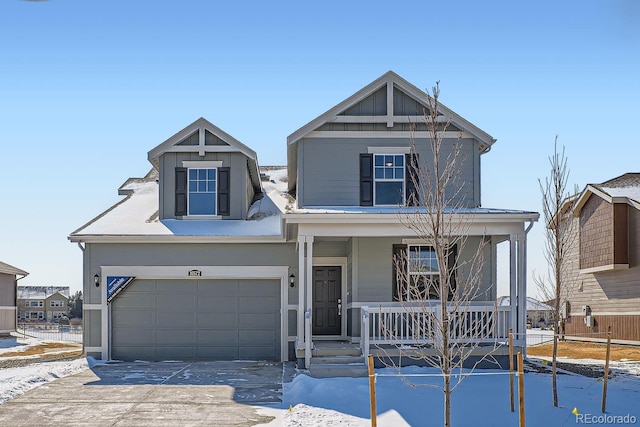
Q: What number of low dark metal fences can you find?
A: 2